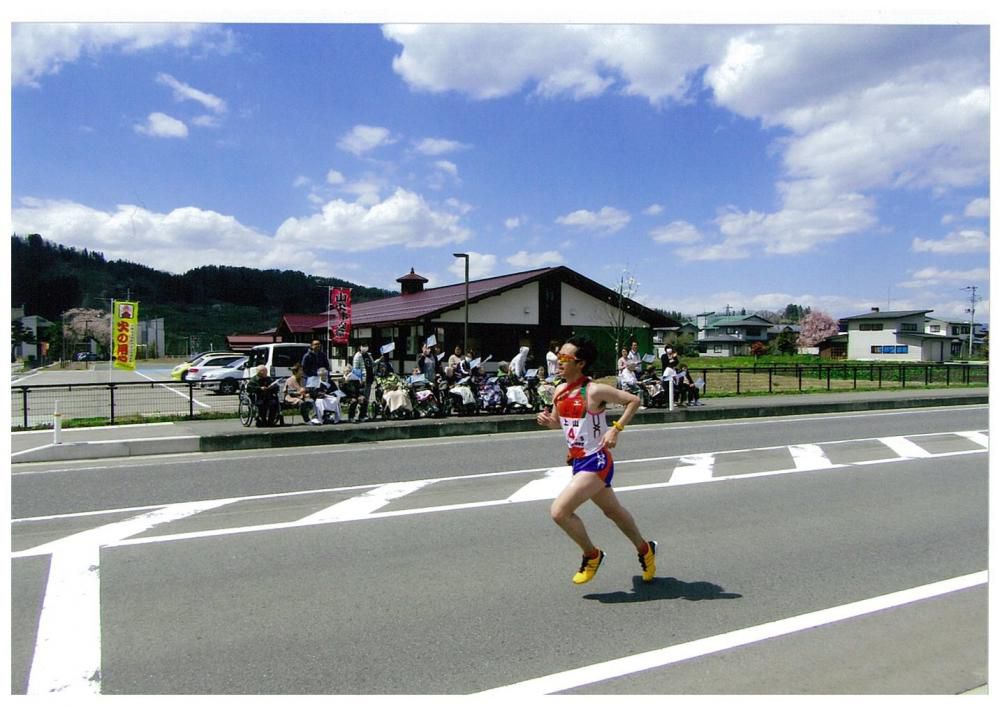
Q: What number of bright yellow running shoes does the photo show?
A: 2